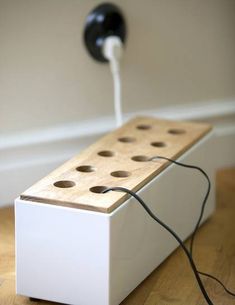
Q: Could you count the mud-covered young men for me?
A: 0